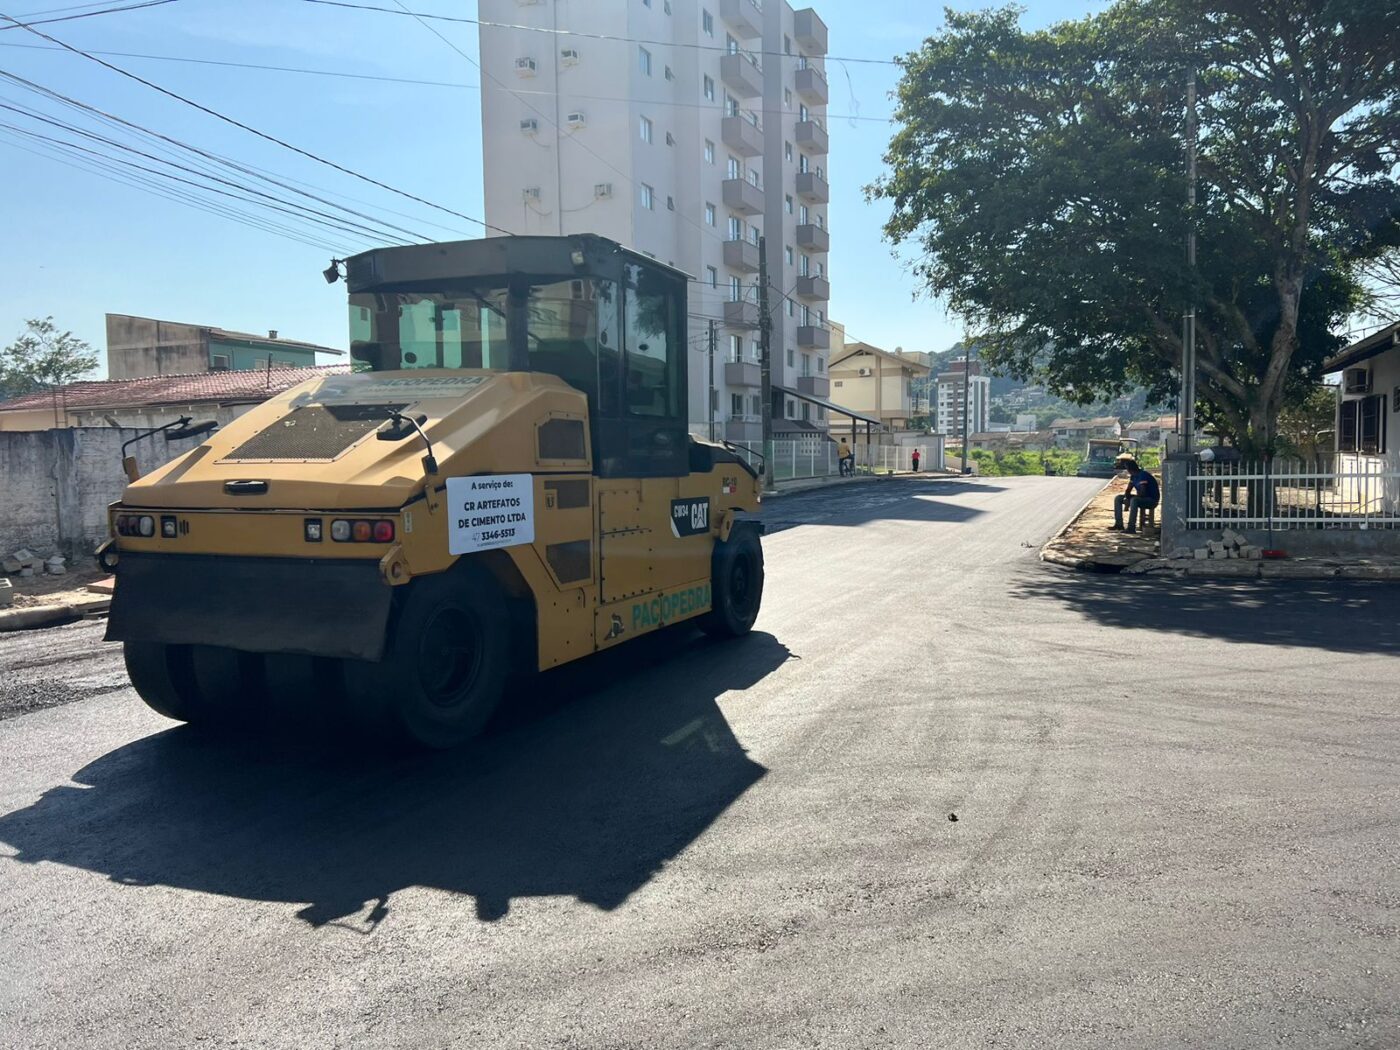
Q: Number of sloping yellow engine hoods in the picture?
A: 1